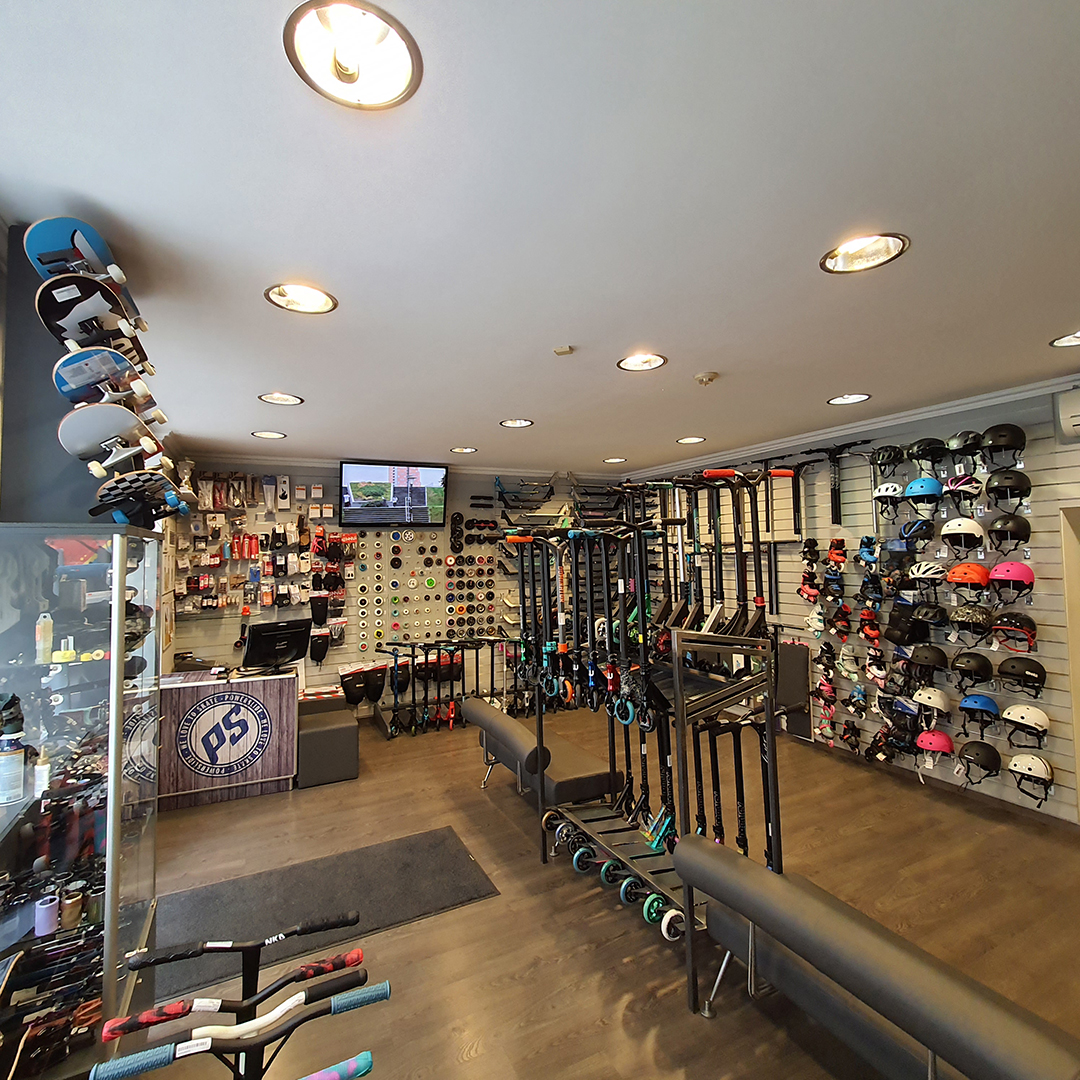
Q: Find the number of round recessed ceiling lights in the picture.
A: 12